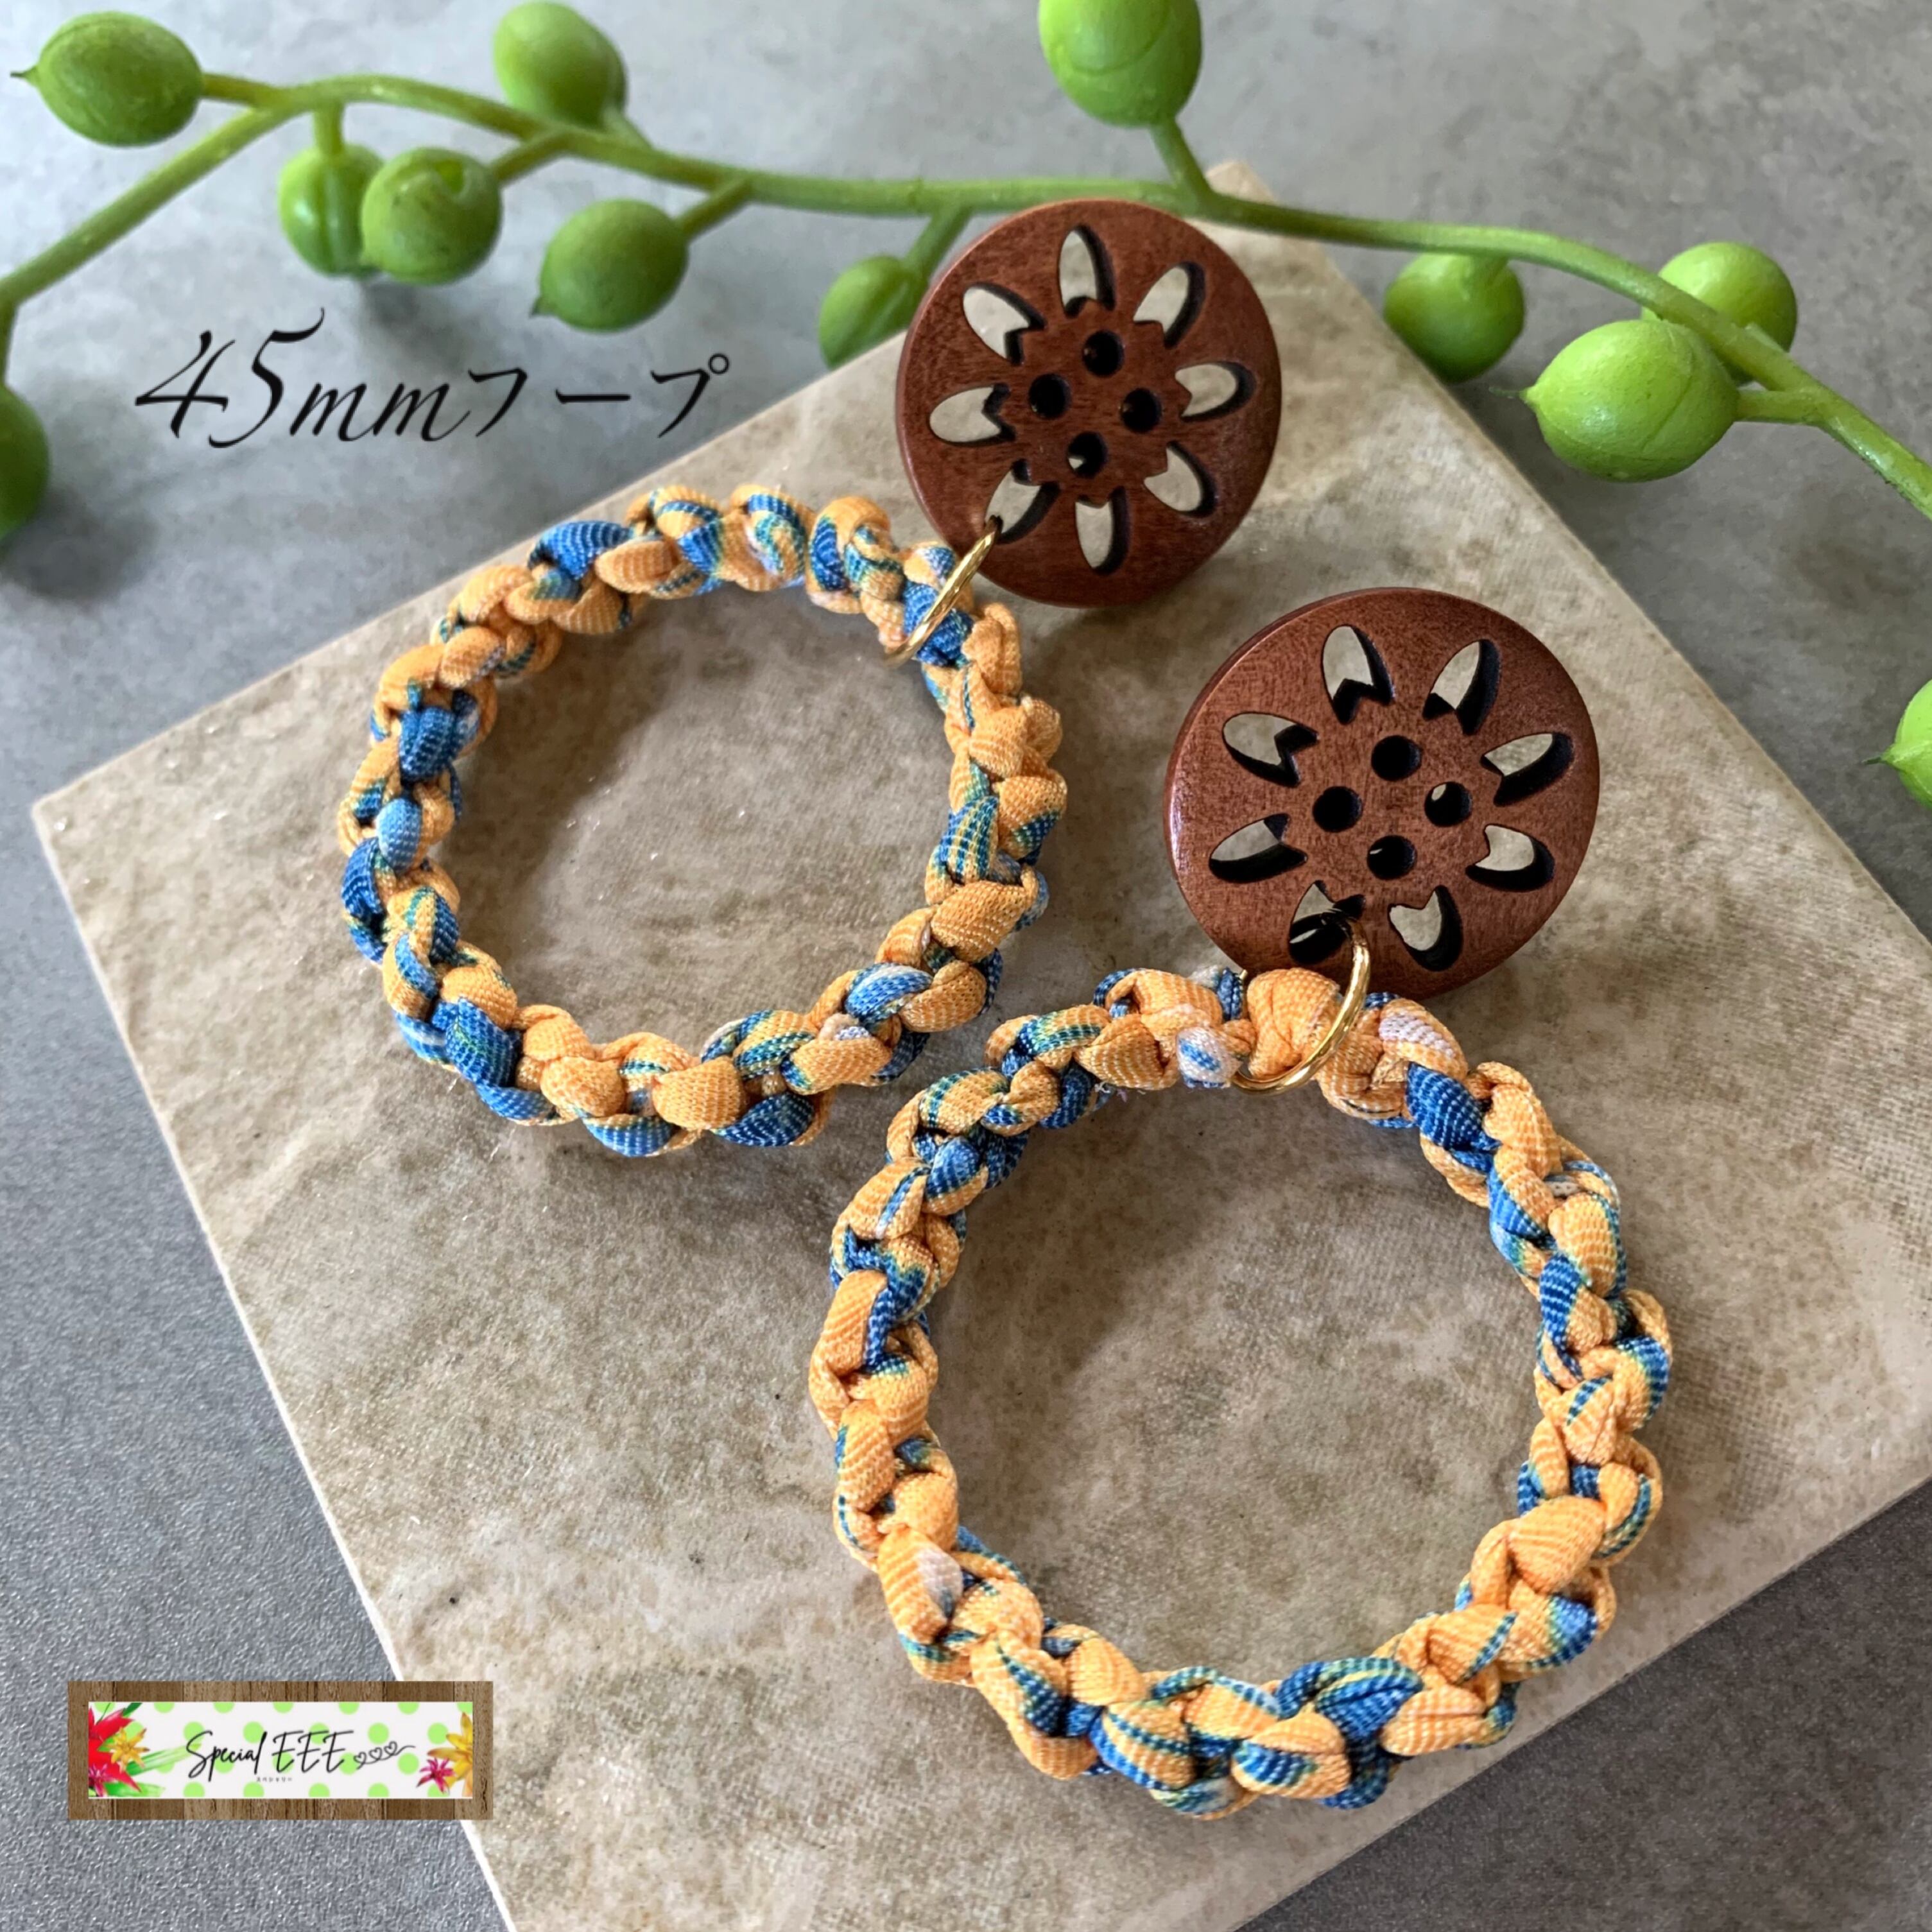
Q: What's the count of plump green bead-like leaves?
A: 12